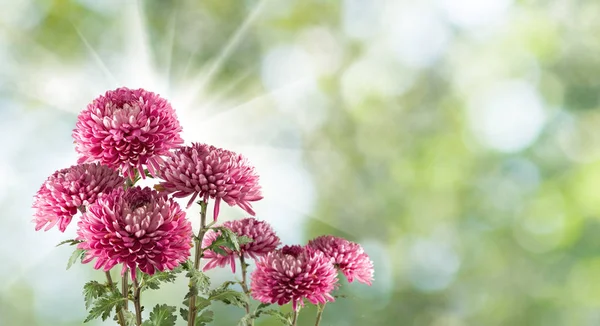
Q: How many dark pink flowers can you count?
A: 7